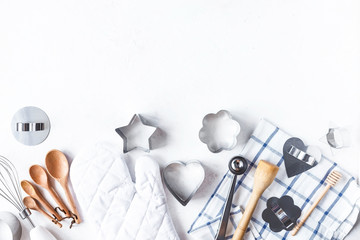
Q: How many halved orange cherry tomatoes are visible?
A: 0